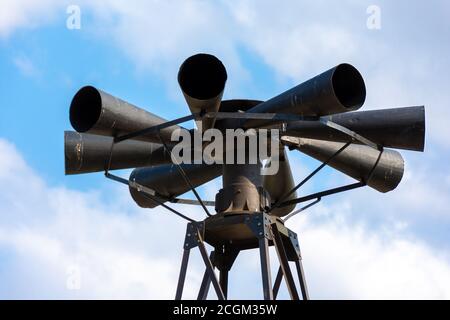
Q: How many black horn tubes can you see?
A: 8